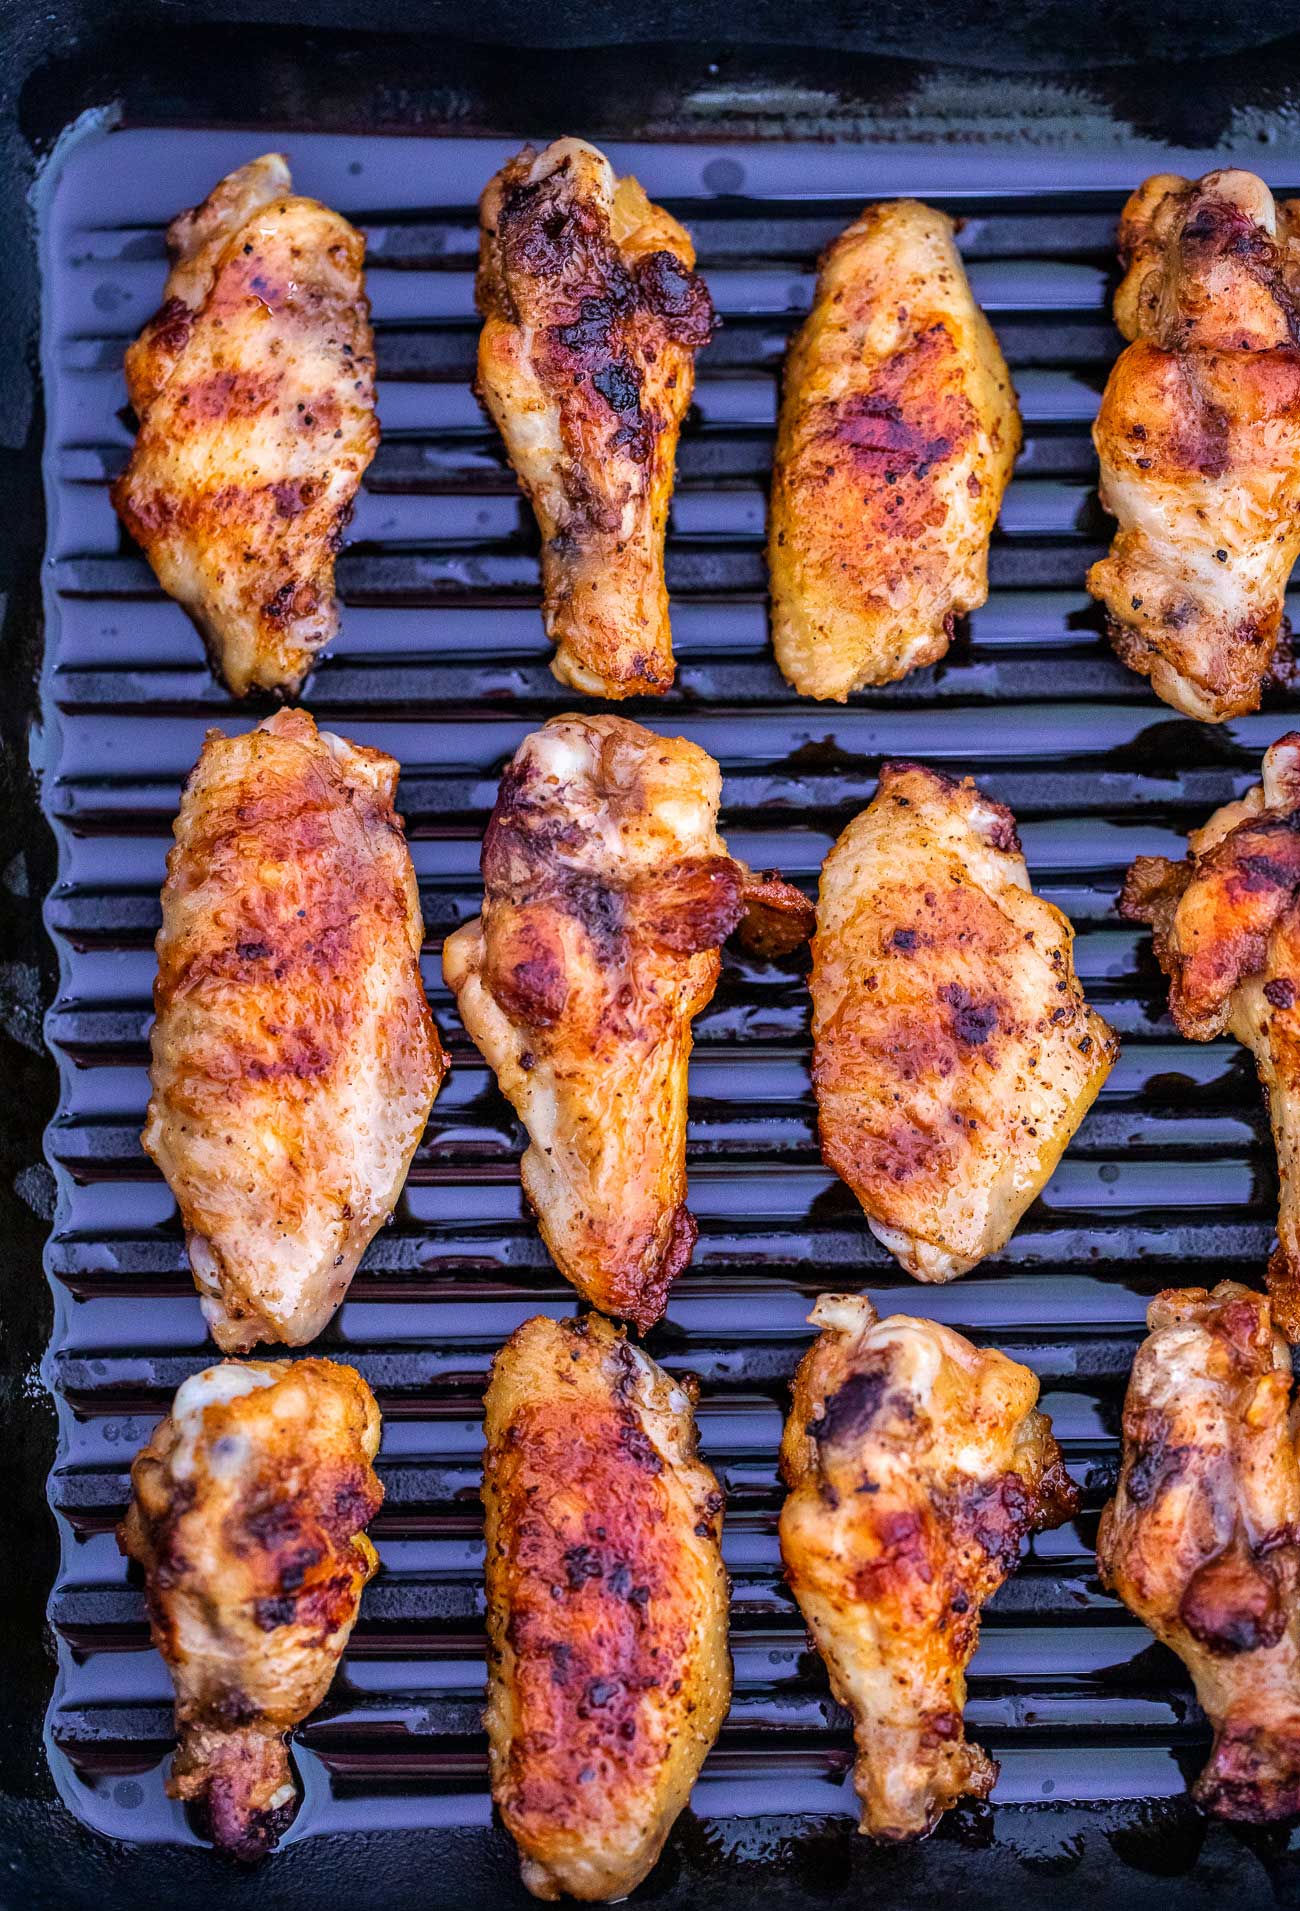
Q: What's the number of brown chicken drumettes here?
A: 7